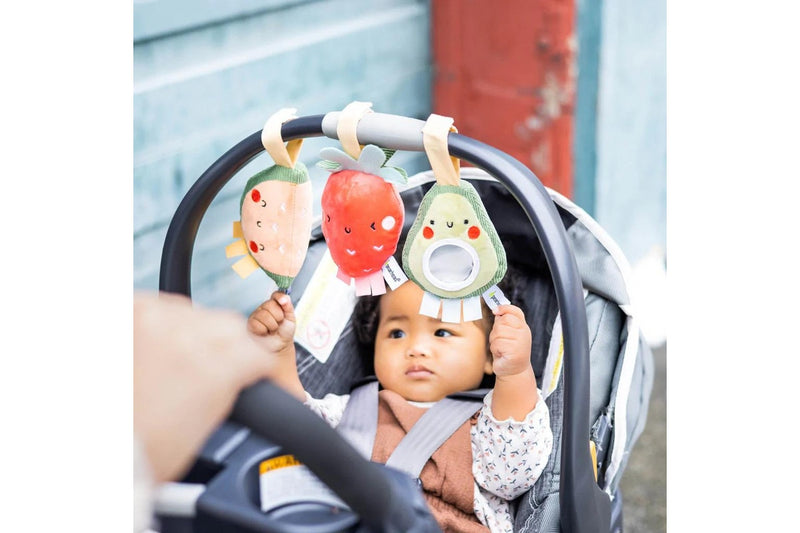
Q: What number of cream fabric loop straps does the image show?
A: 3